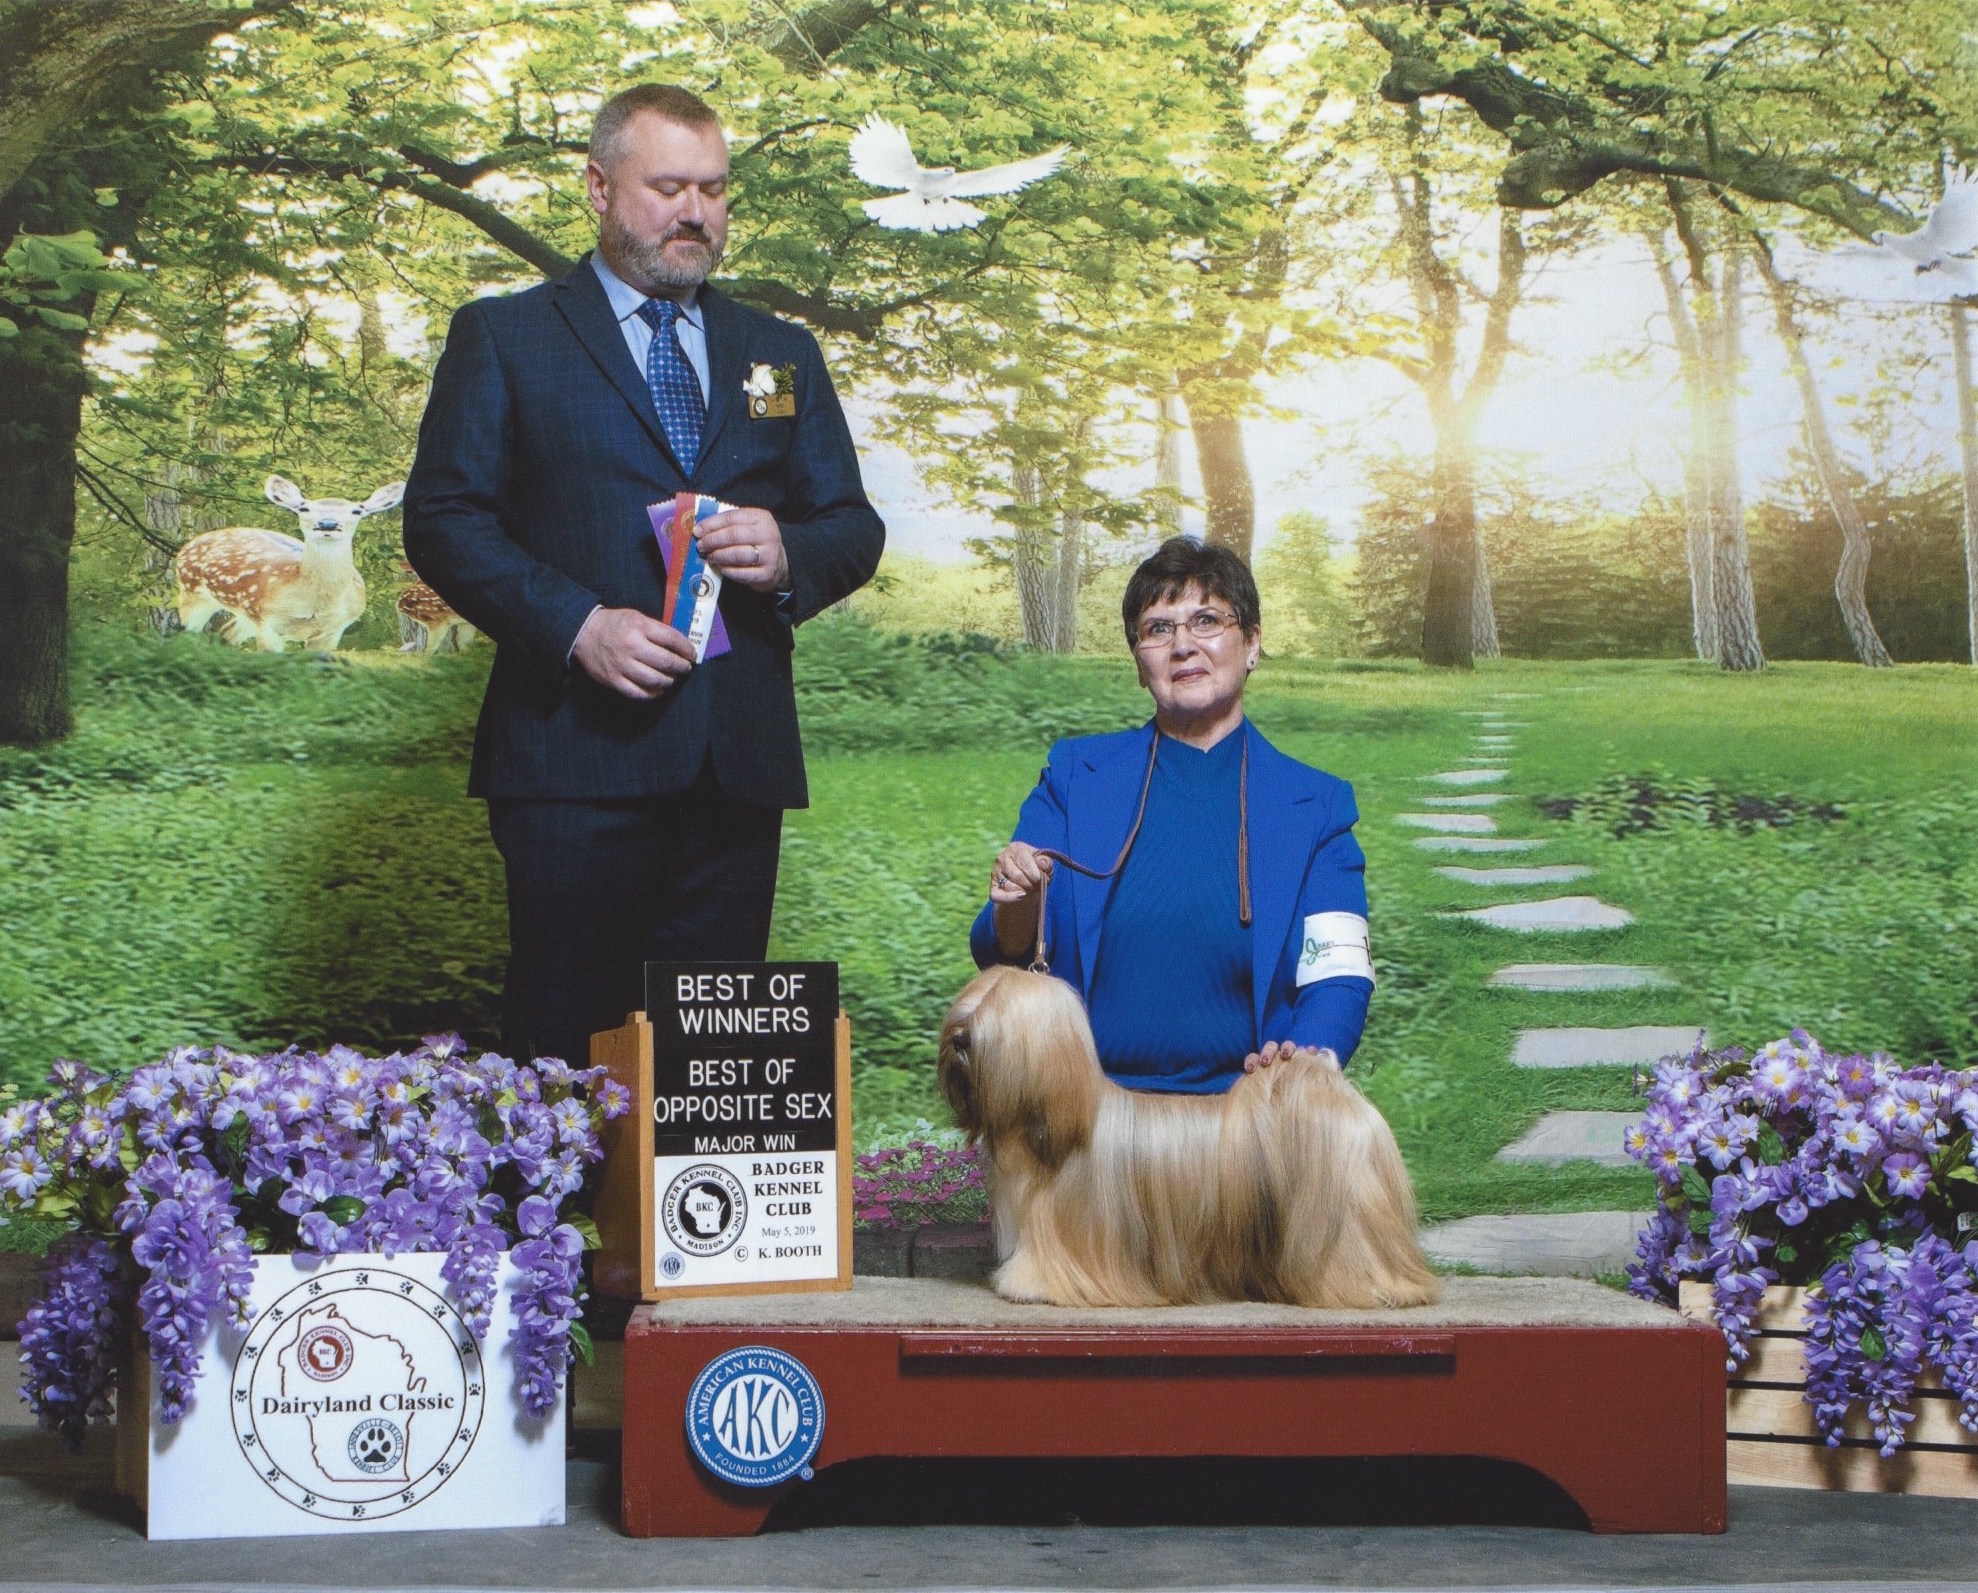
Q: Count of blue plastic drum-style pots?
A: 0